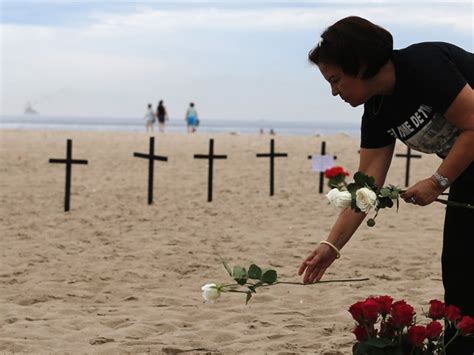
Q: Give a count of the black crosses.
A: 6